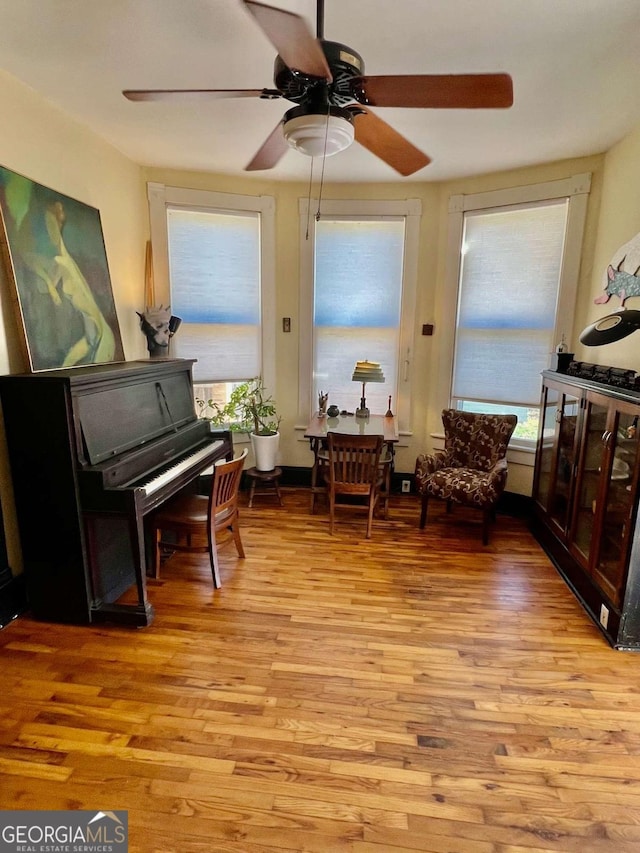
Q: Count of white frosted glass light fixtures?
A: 1